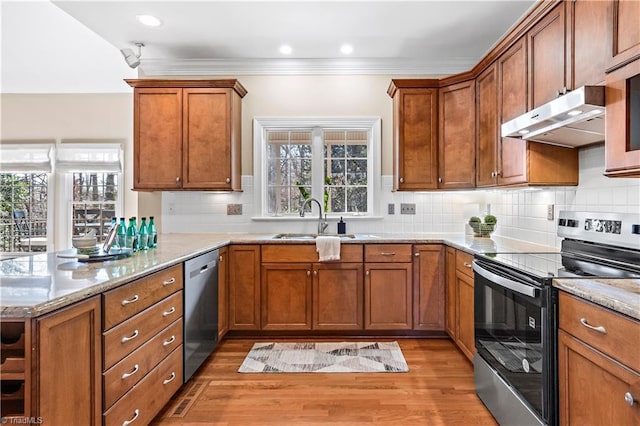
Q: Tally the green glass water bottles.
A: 6